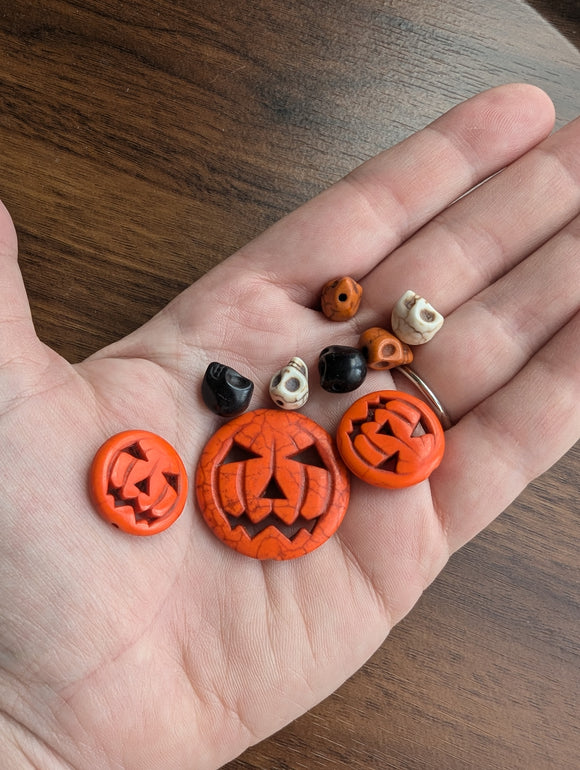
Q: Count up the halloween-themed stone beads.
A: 9